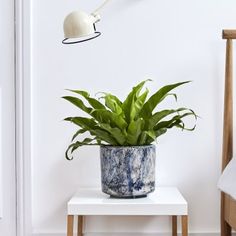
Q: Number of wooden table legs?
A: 4